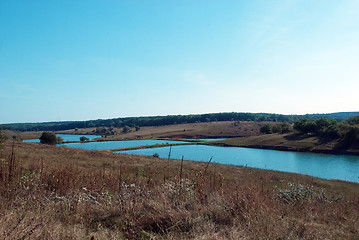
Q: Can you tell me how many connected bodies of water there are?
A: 4